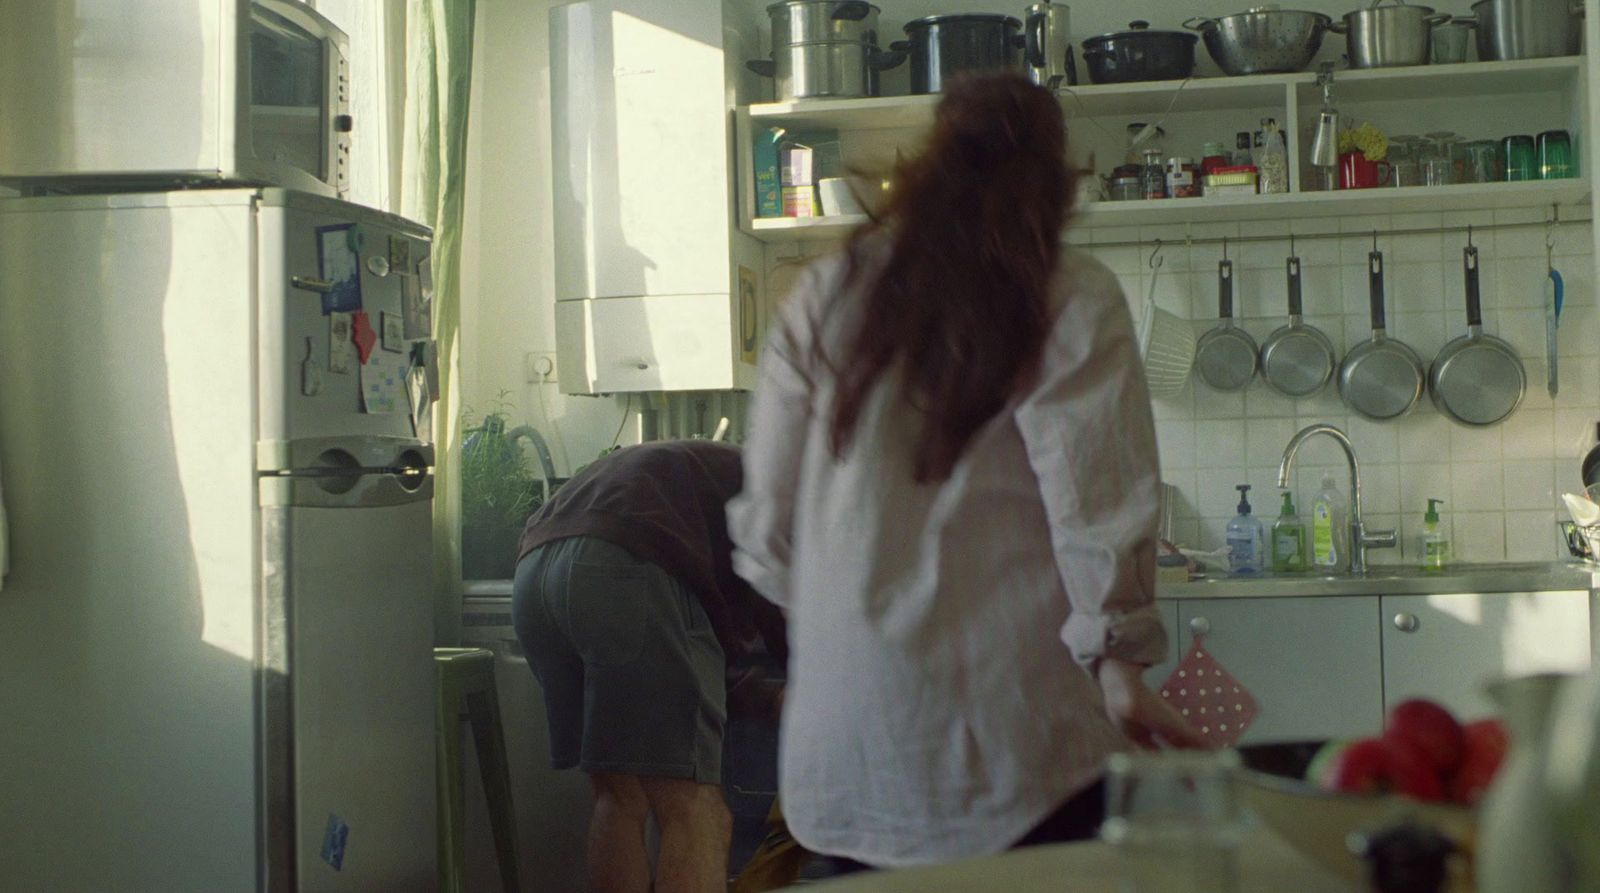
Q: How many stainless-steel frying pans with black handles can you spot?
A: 4